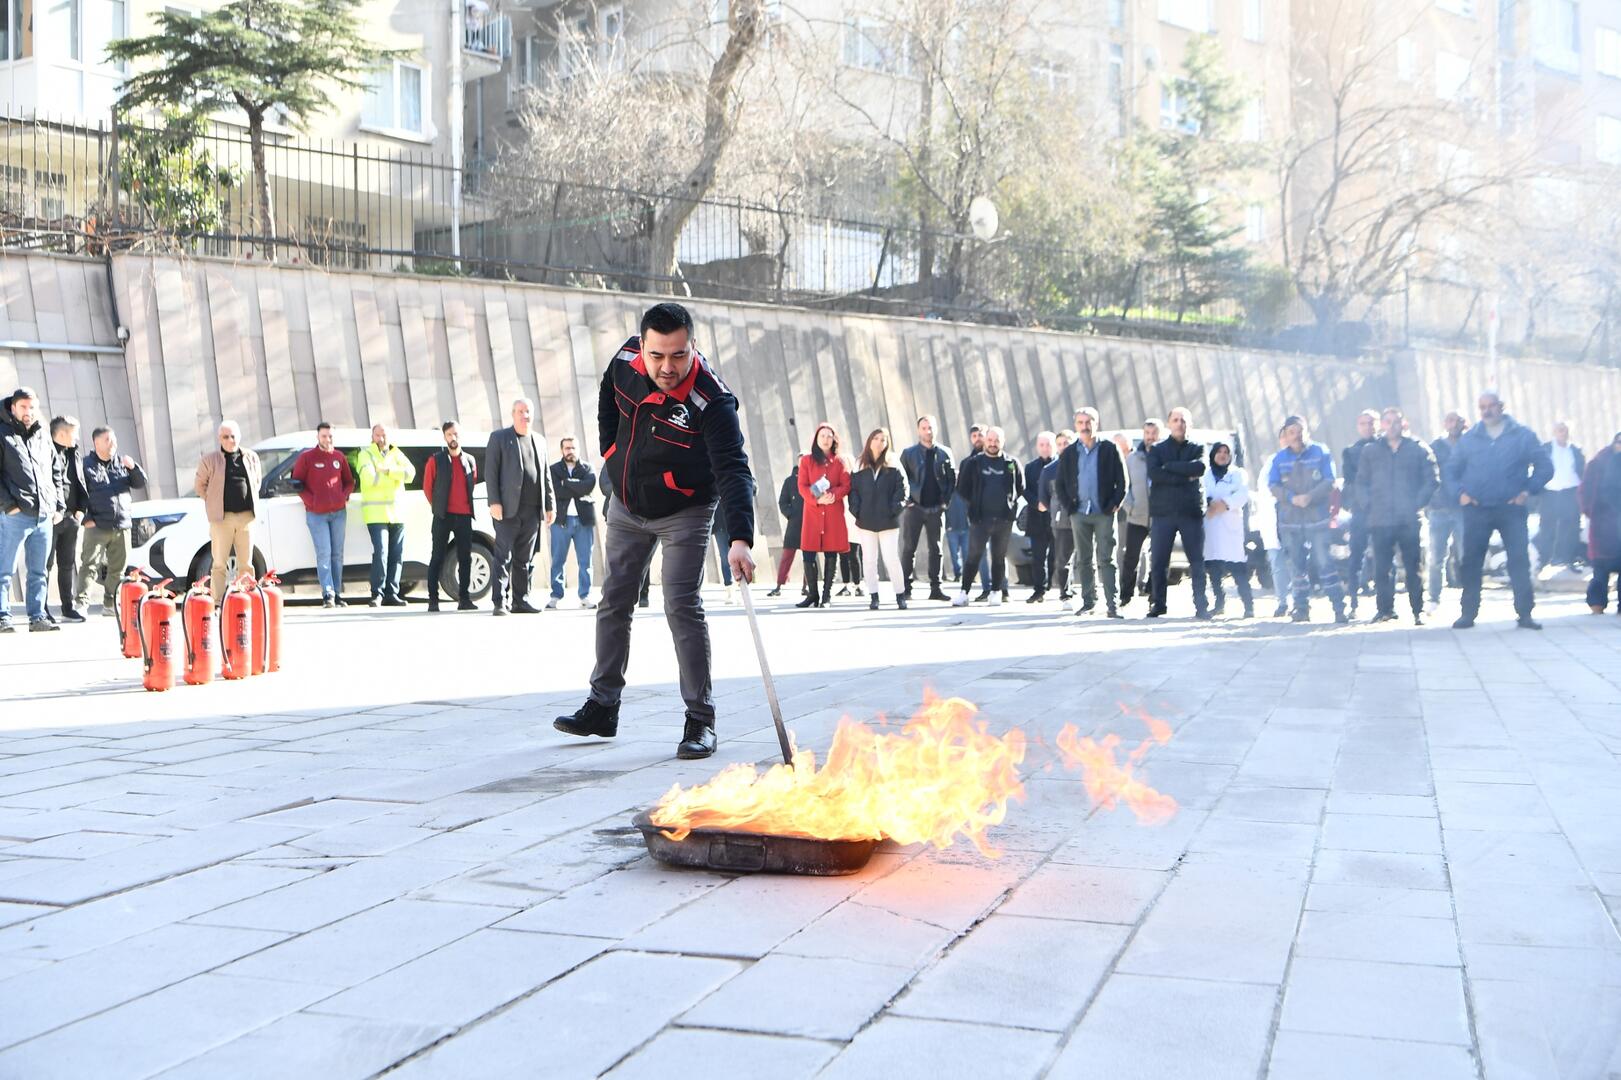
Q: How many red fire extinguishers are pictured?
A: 6